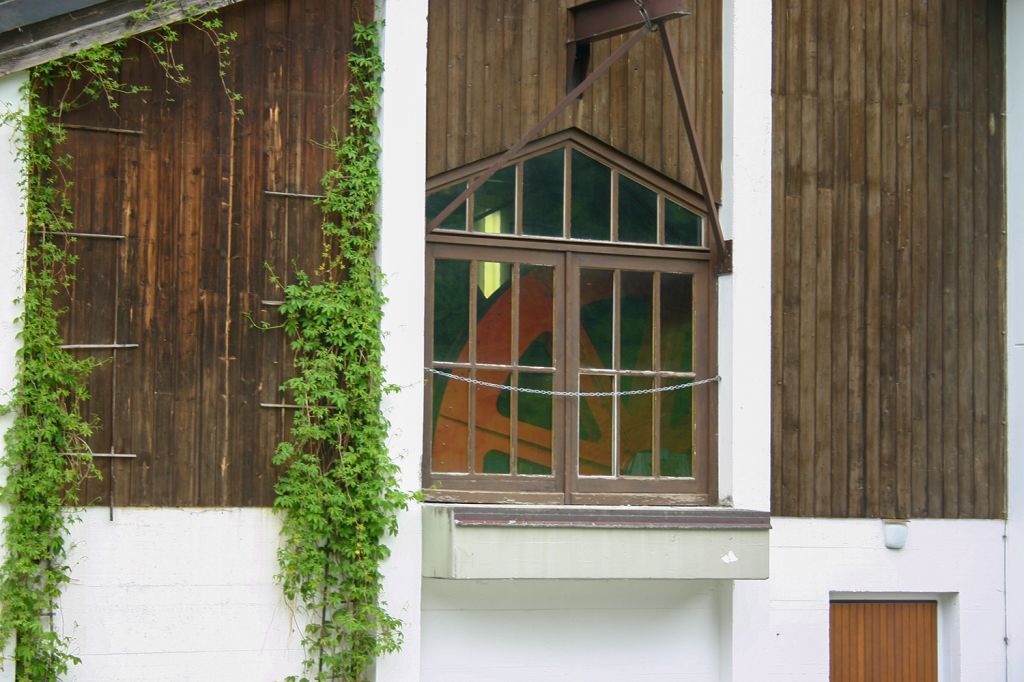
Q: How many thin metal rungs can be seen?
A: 7